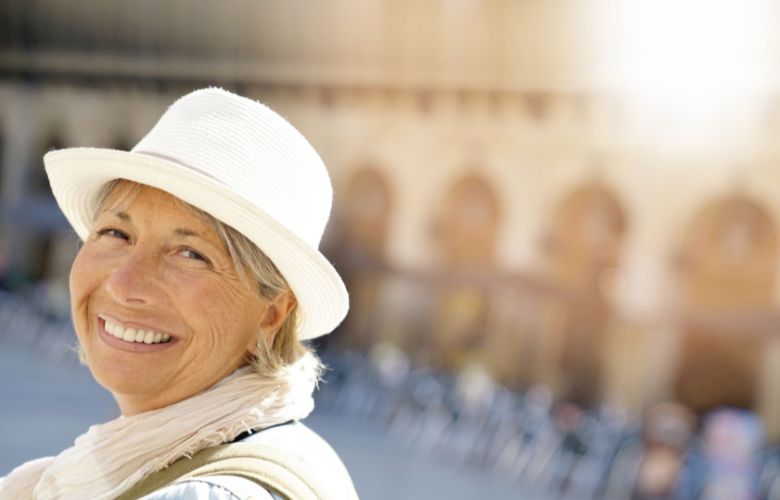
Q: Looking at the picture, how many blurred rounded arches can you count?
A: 4